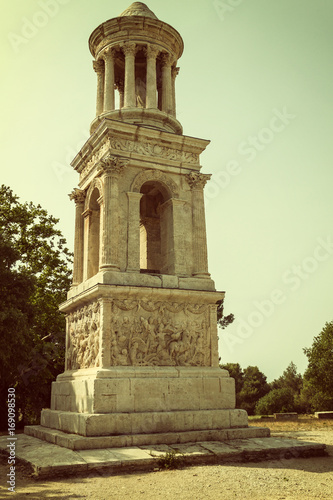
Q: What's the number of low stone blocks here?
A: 2